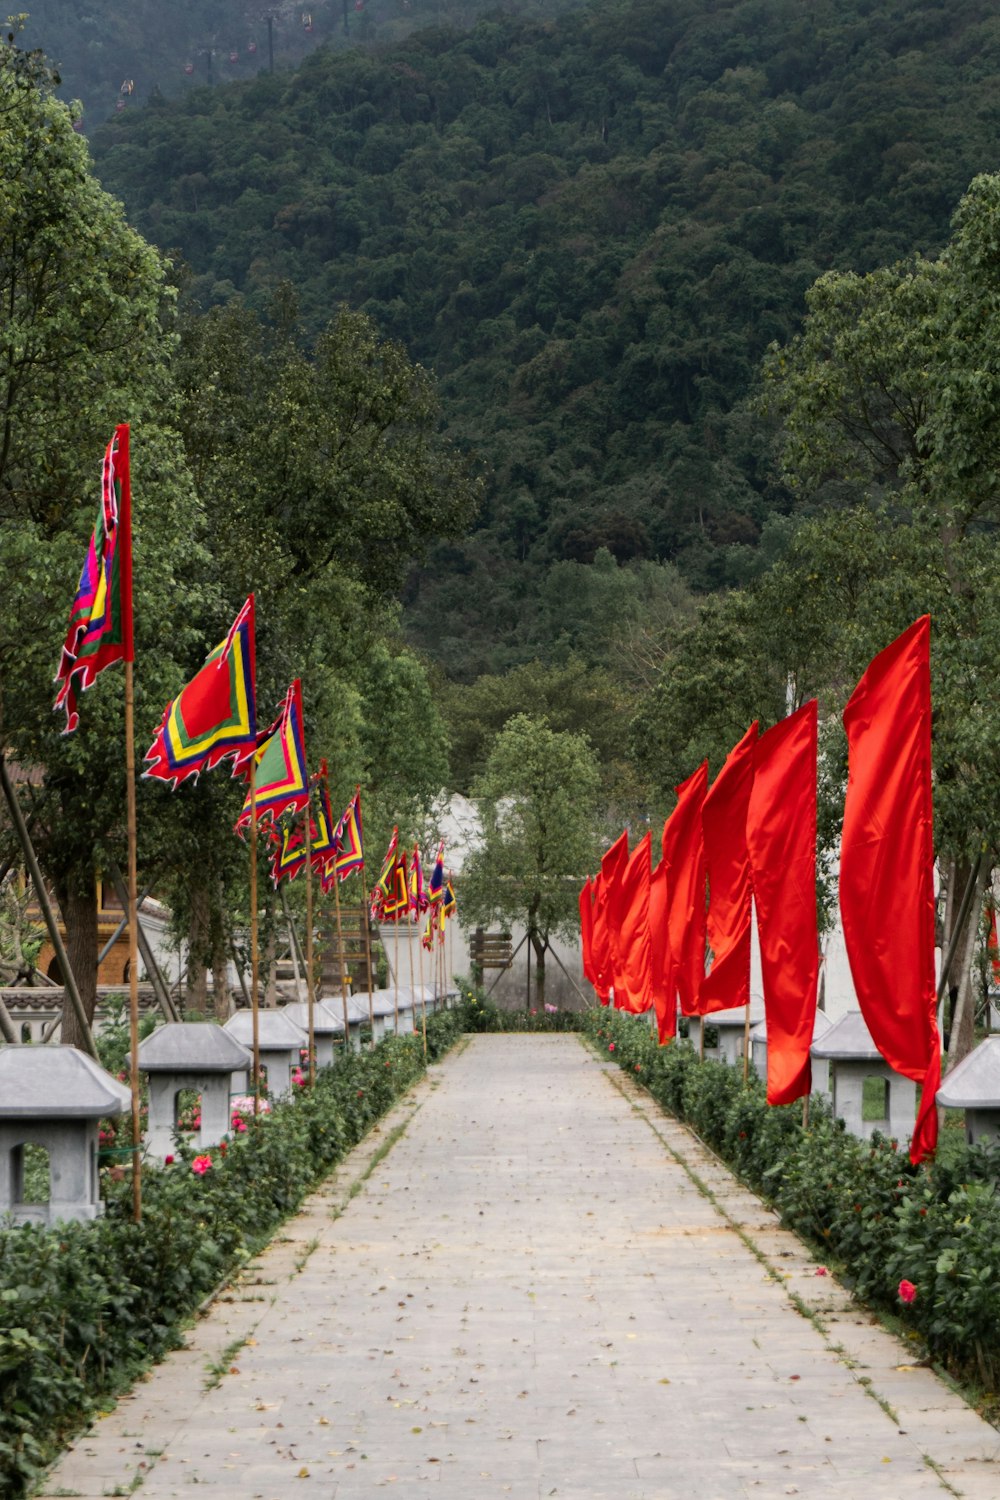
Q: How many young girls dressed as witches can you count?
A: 0